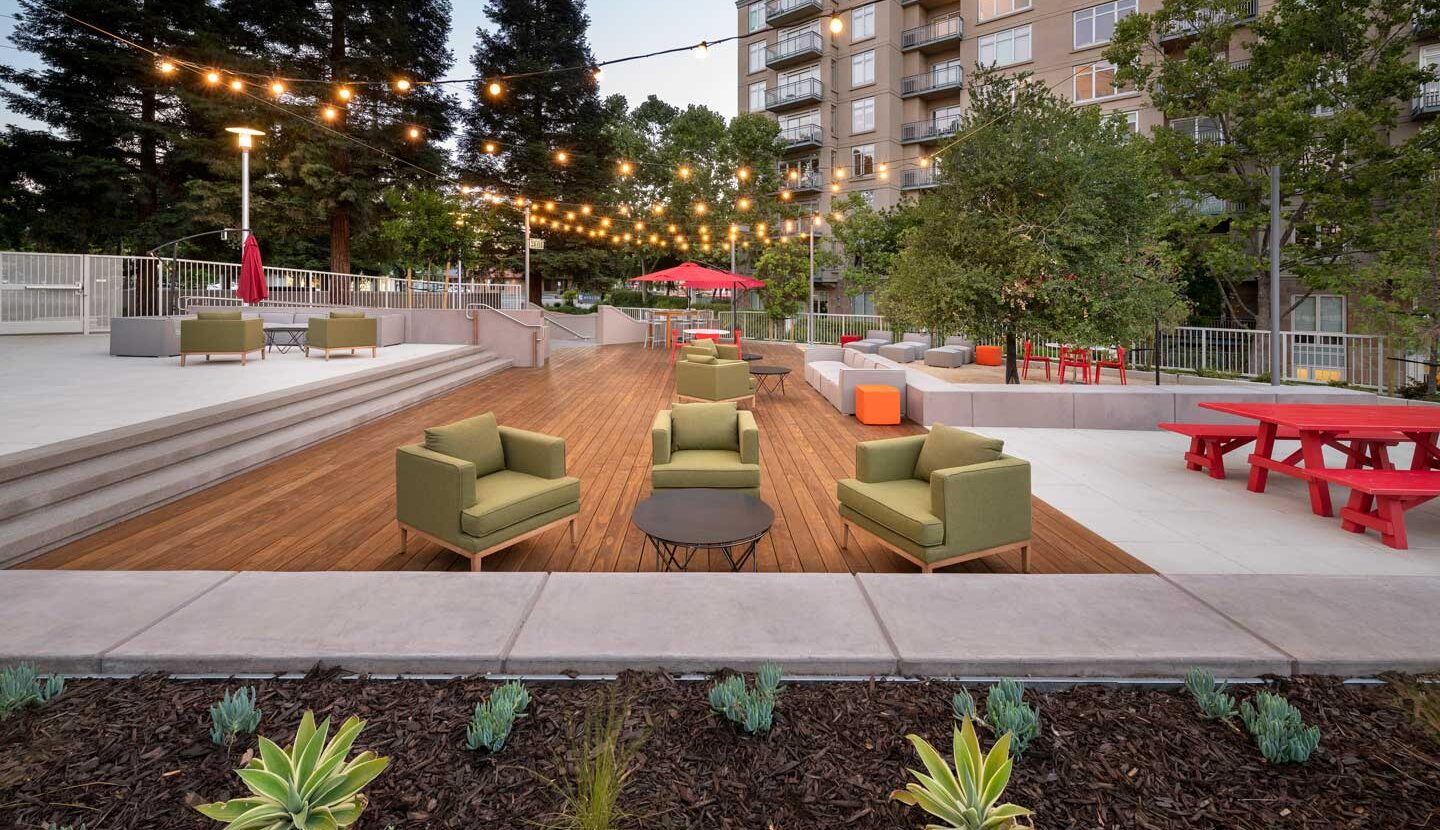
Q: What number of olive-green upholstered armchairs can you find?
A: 7